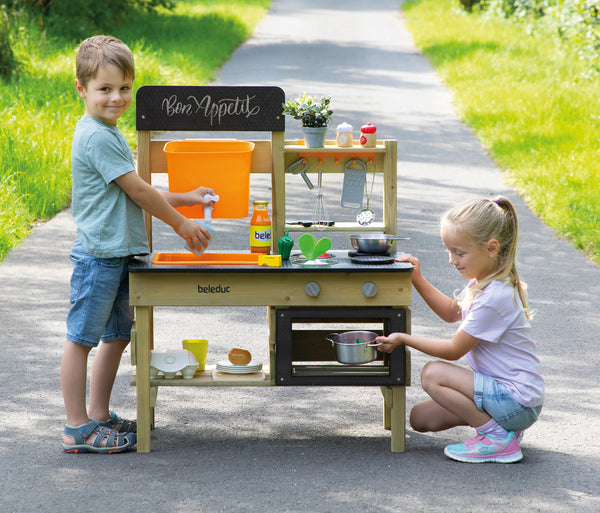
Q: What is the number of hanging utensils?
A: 4